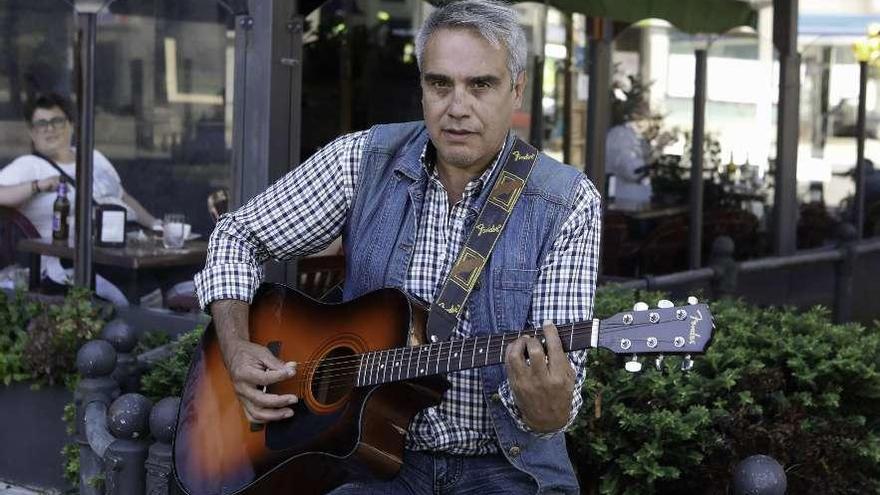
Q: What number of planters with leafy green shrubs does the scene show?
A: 2